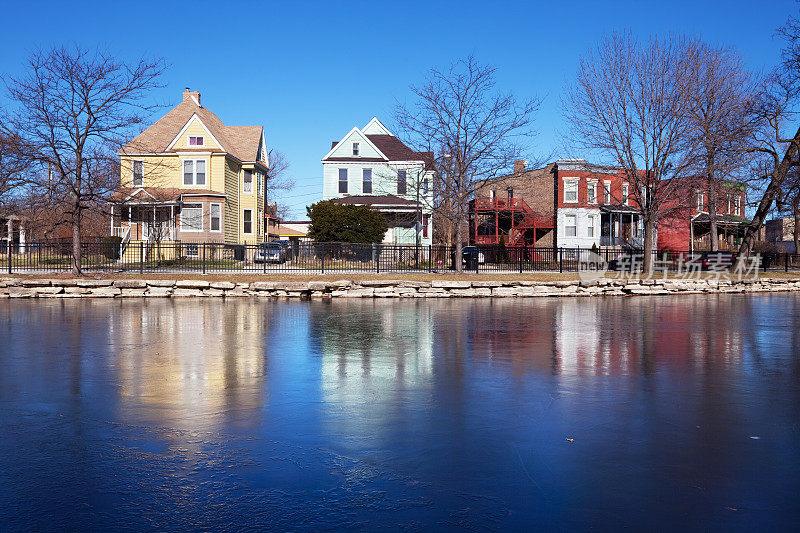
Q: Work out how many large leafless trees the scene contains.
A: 5